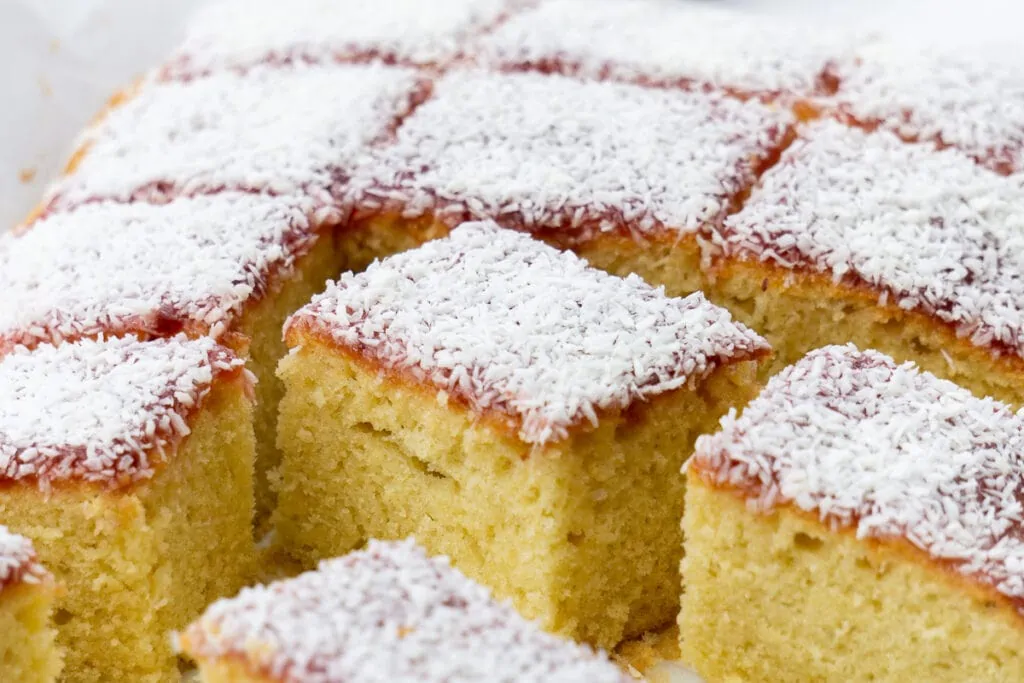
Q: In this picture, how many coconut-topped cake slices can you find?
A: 12